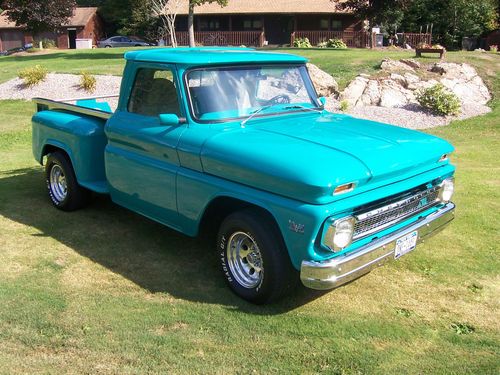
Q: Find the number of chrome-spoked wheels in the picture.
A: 2